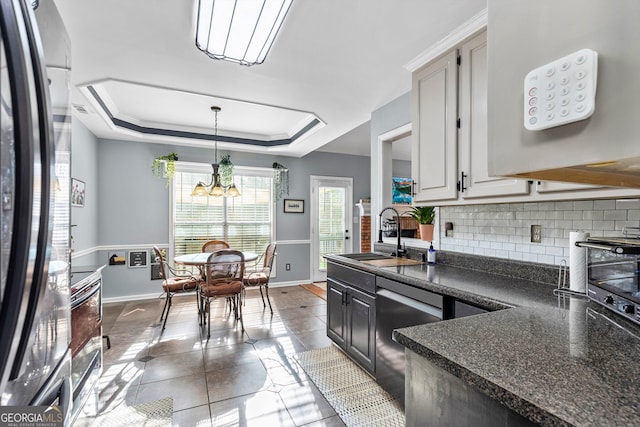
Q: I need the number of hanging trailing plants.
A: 3